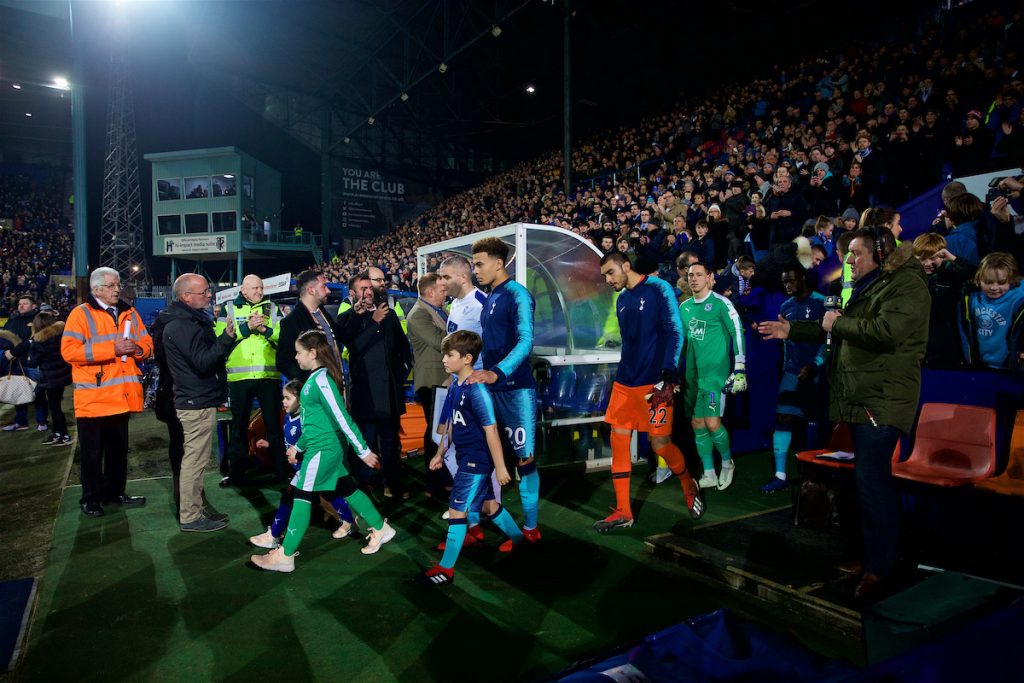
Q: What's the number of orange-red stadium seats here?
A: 3